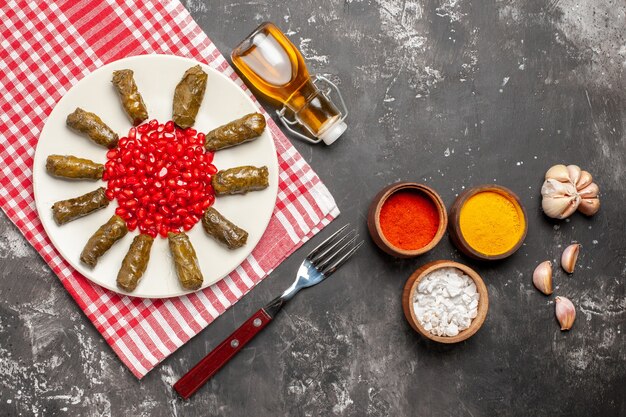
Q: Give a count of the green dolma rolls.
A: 11